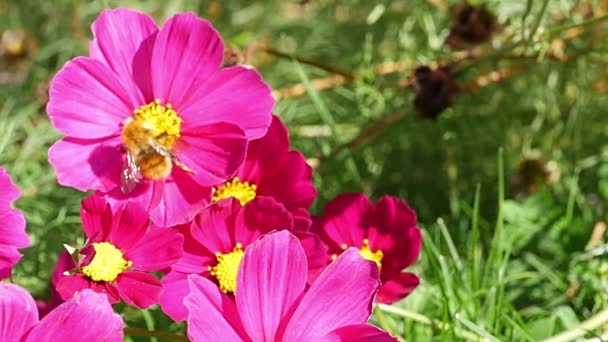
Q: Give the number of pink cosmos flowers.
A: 8